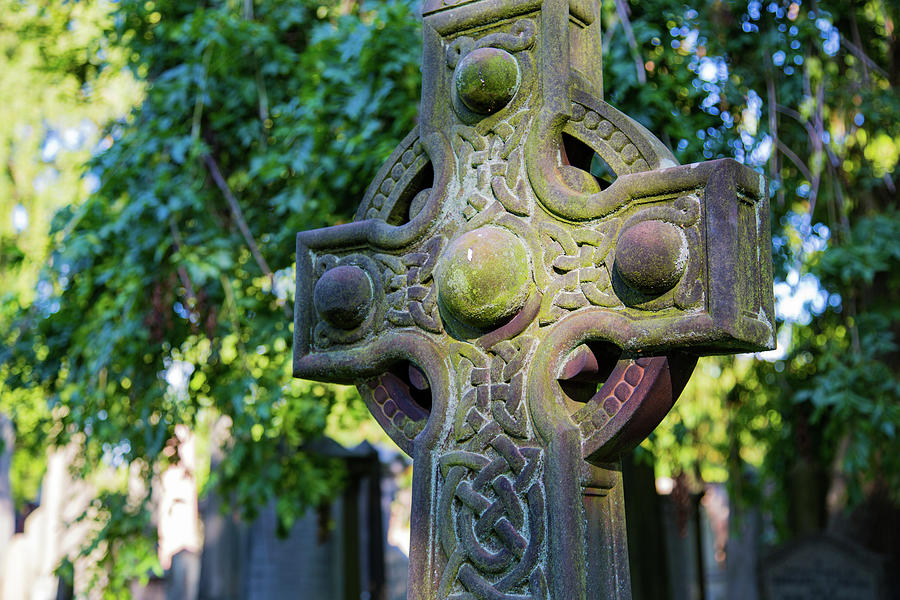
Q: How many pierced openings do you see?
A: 4